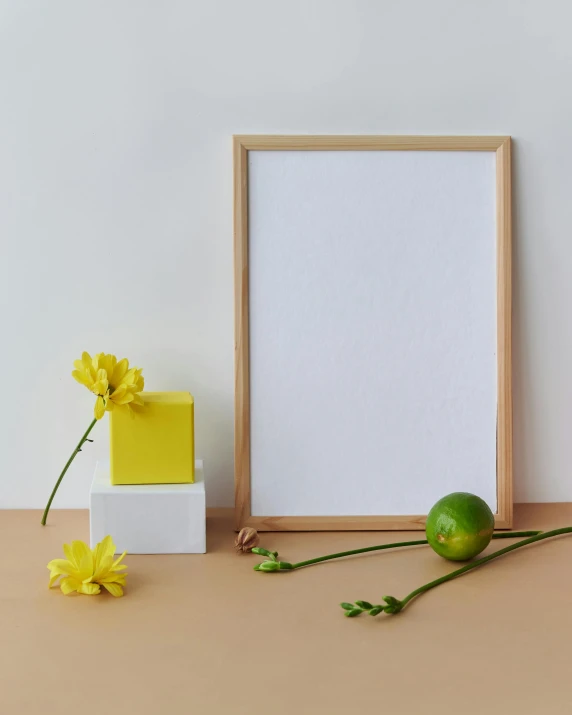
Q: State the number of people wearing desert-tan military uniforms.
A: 0